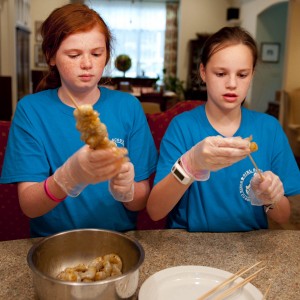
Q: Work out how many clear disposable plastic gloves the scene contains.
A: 4